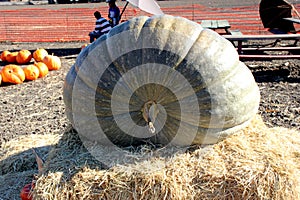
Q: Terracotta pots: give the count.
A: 0